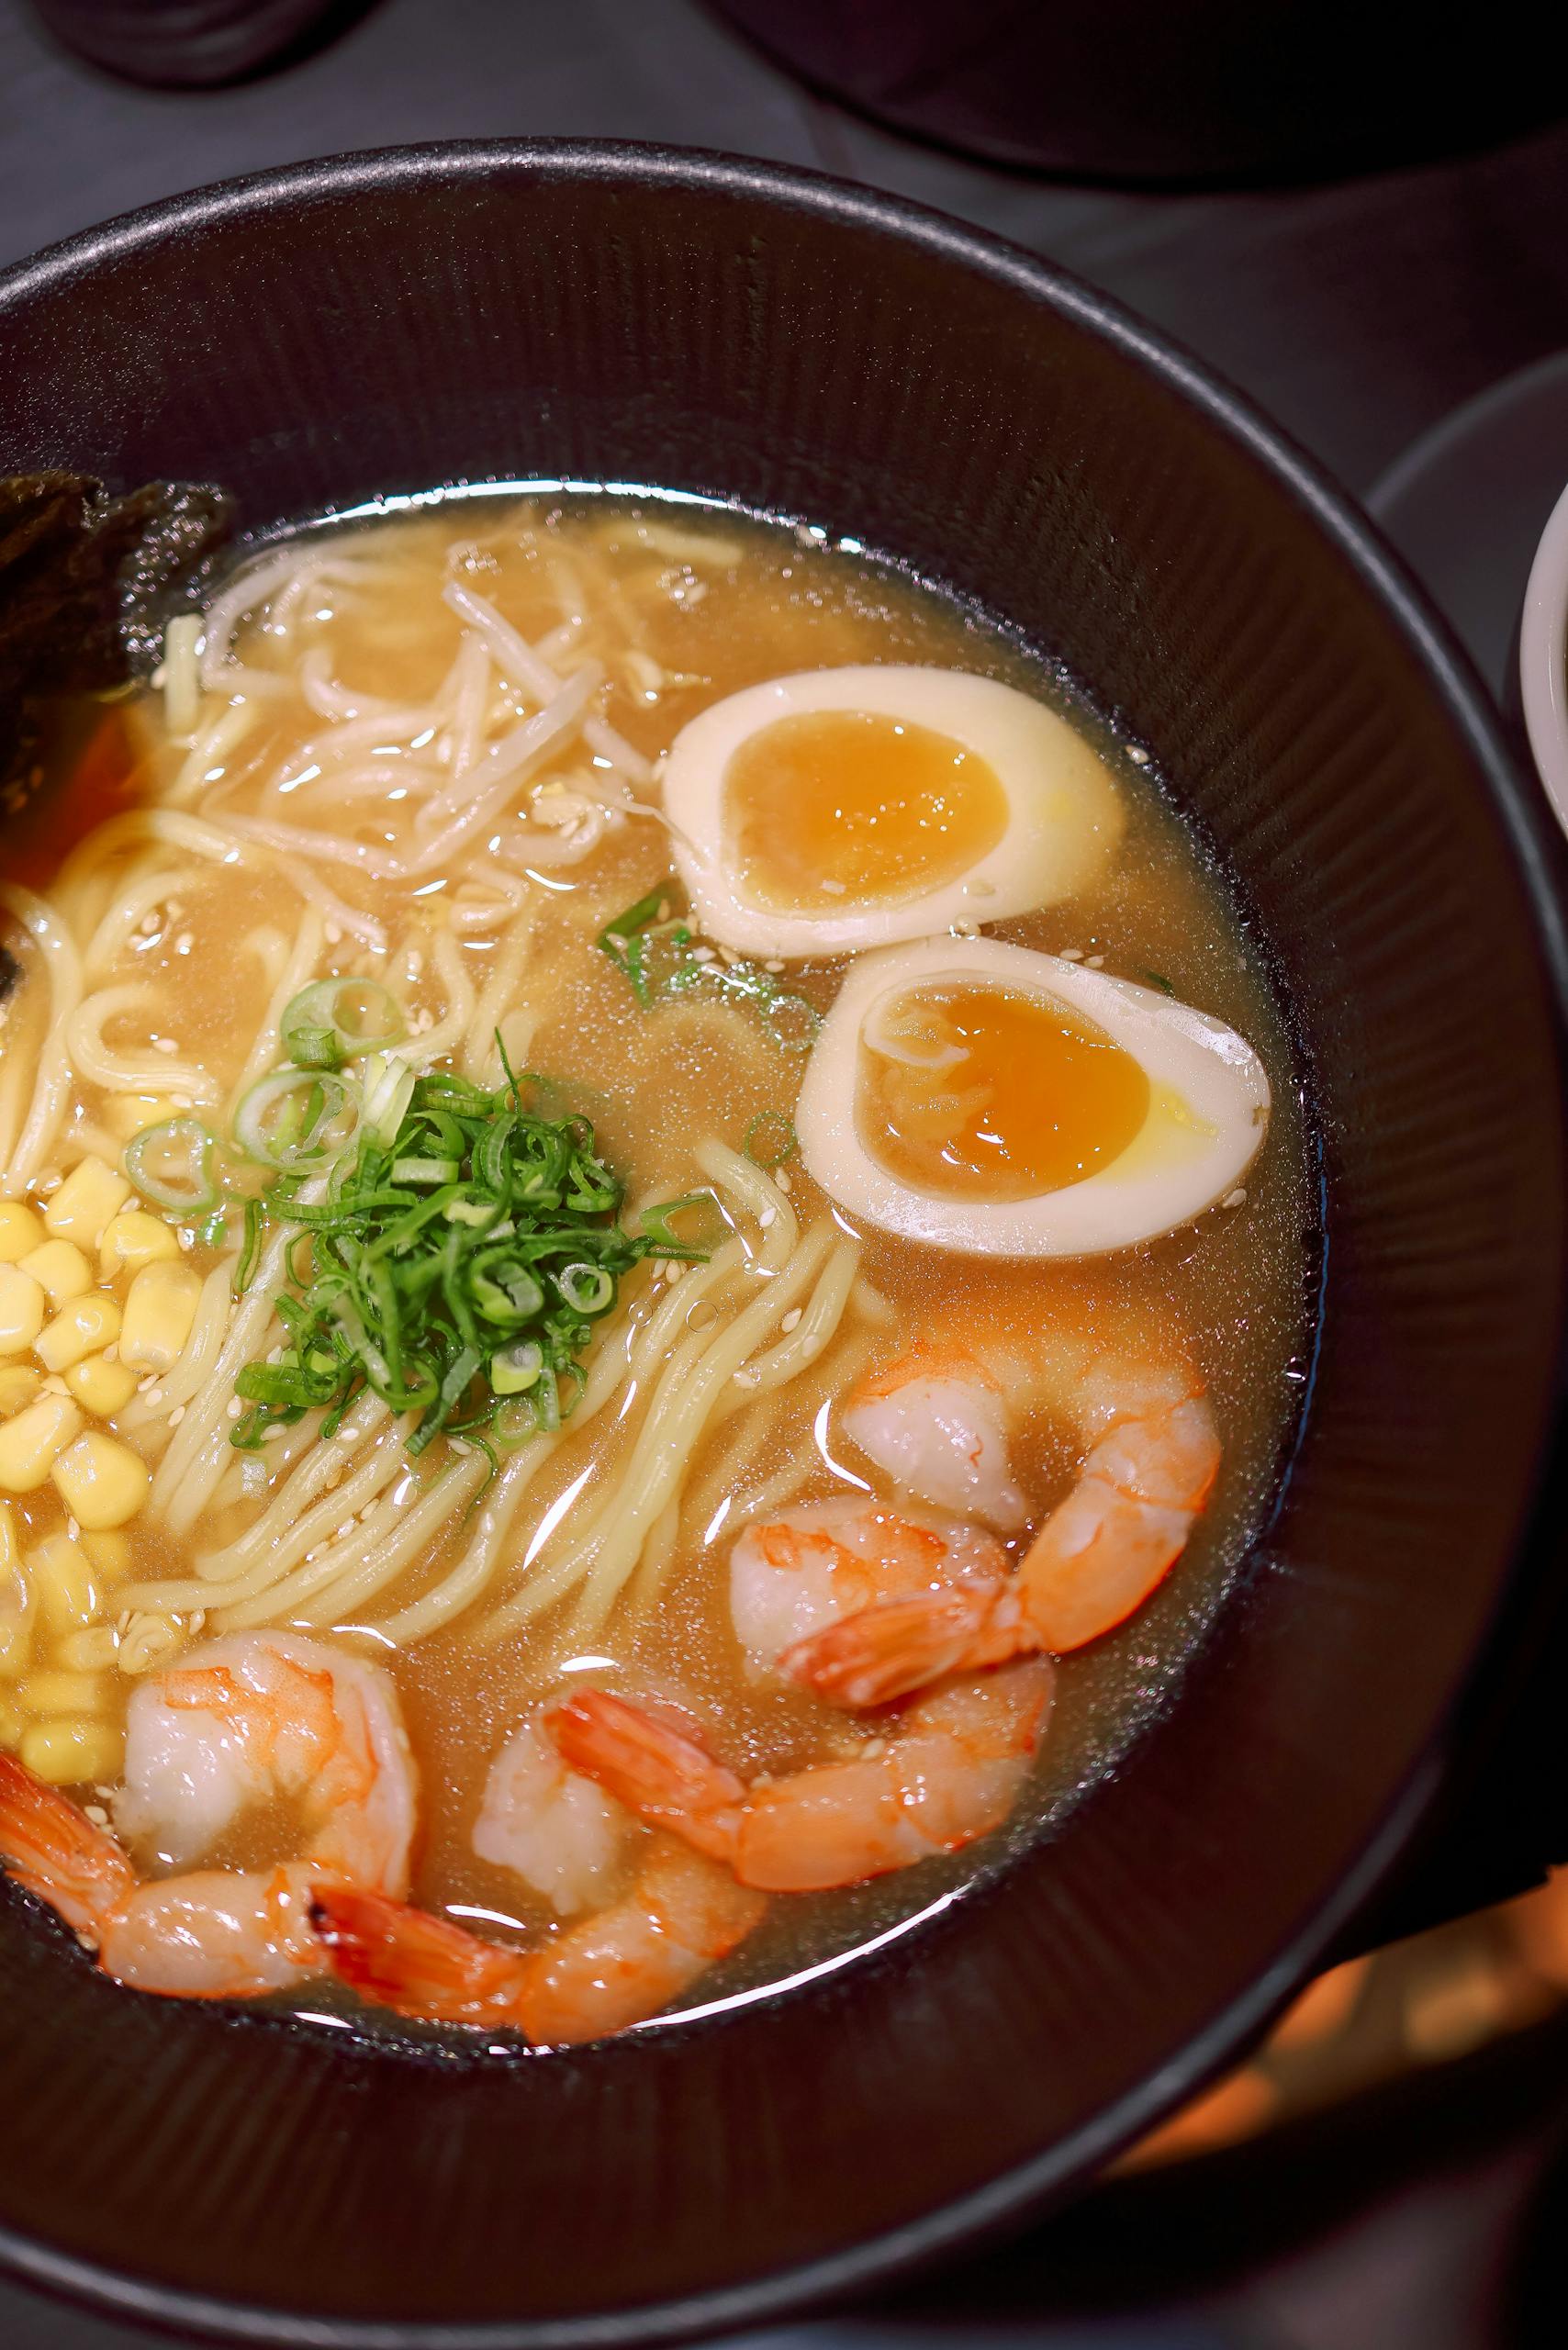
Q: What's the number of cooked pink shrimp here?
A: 4